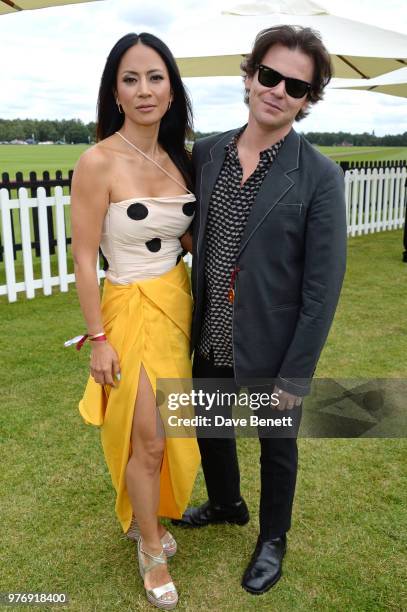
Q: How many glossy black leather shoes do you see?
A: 2